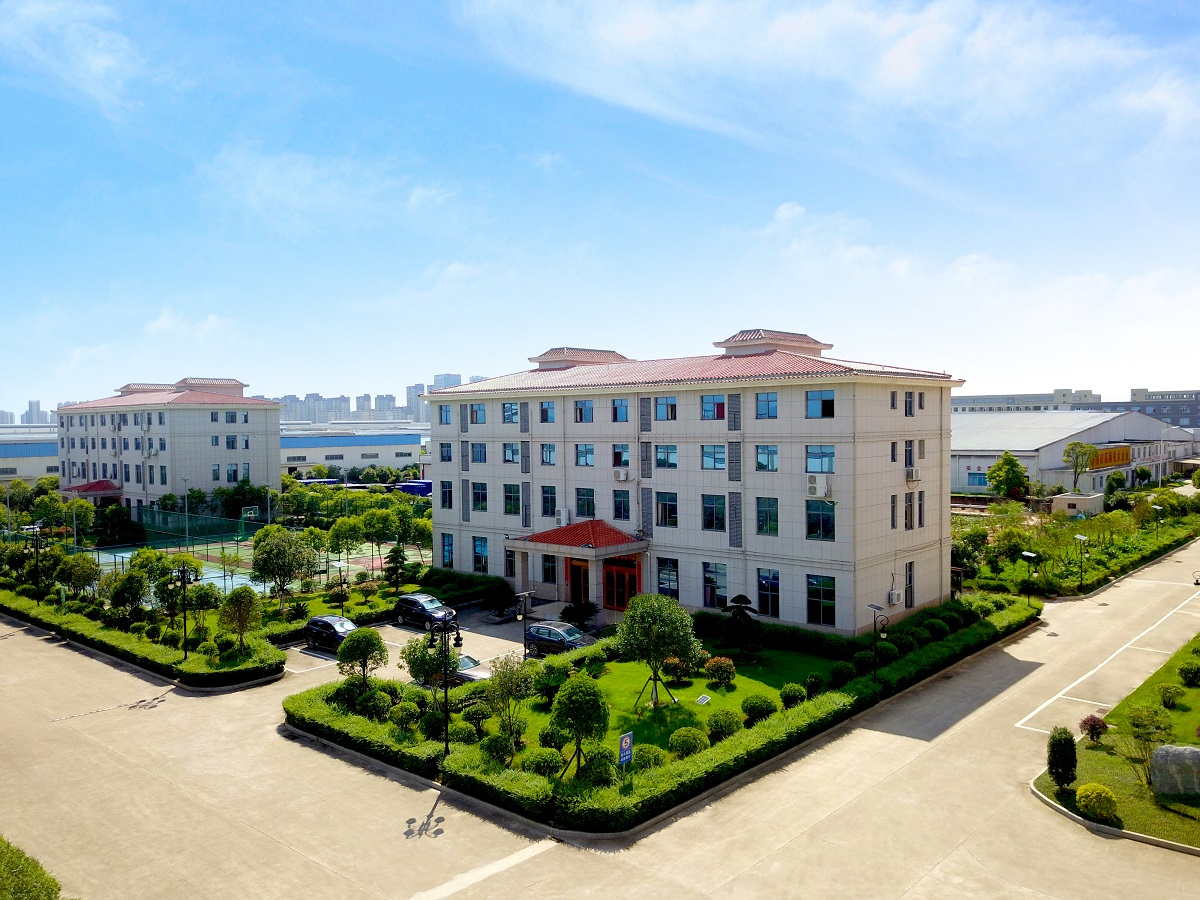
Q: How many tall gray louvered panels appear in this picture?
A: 12